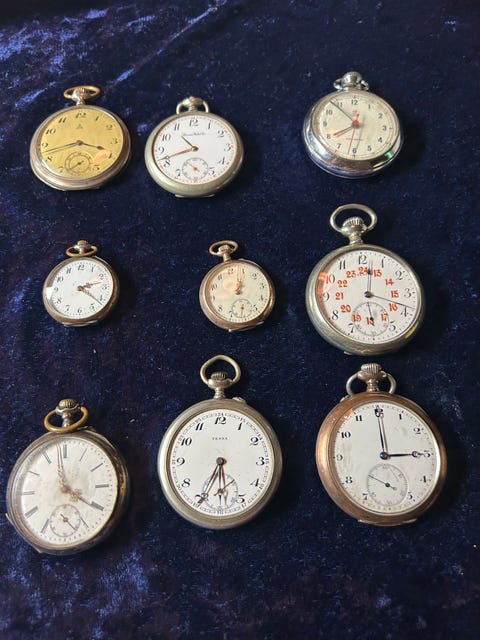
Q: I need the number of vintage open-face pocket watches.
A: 9